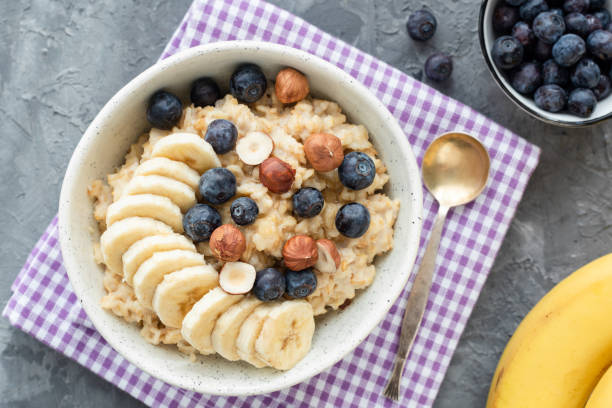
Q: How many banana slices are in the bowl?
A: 12